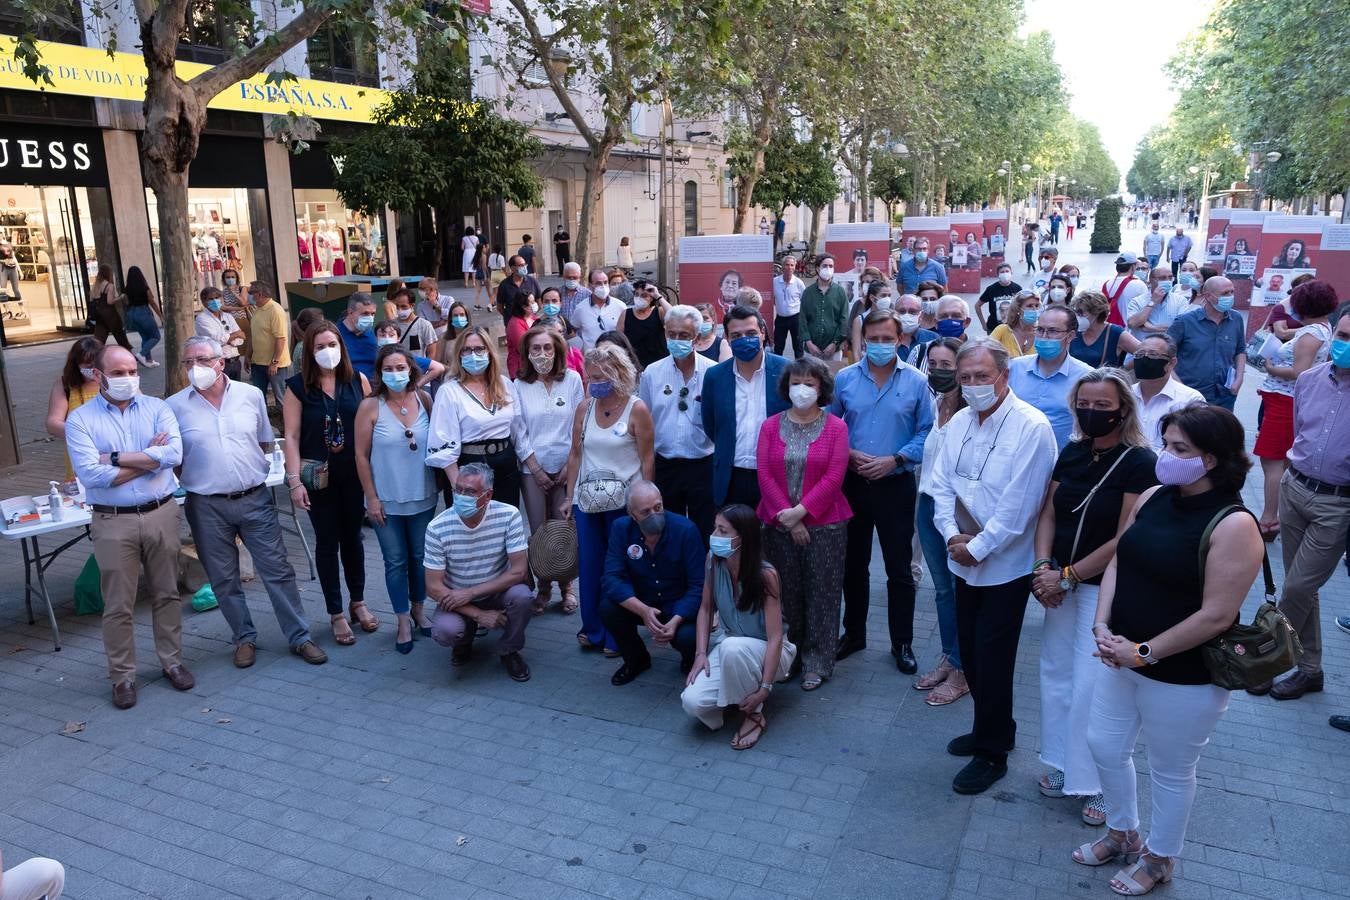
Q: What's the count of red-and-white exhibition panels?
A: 9